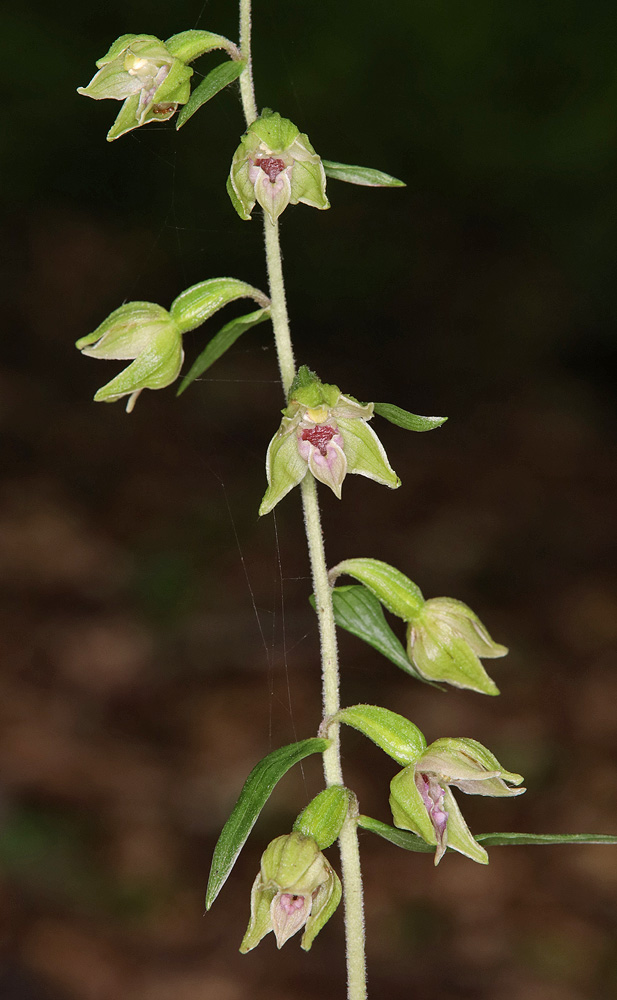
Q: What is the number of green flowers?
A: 7